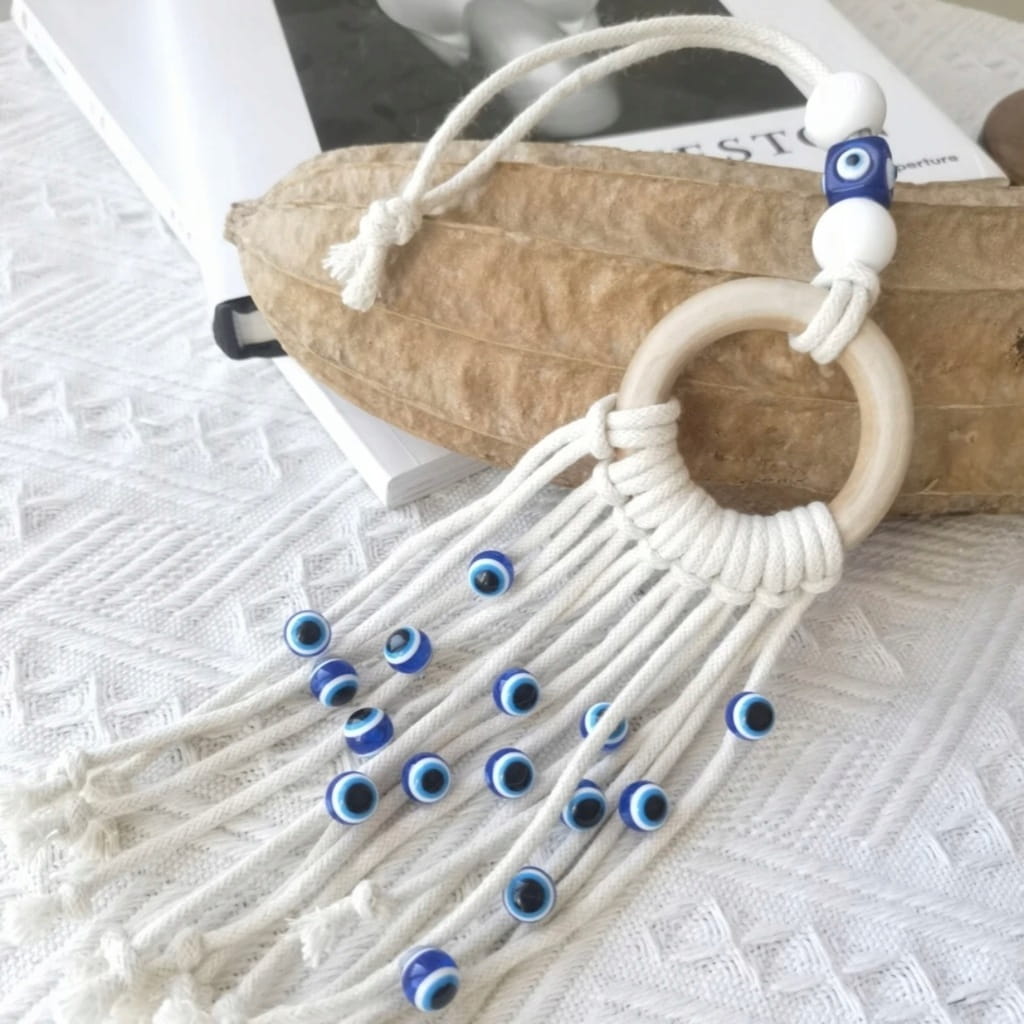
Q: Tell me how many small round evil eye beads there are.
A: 15